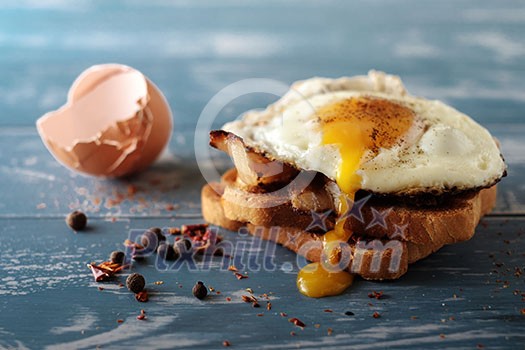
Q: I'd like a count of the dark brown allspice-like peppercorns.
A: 8